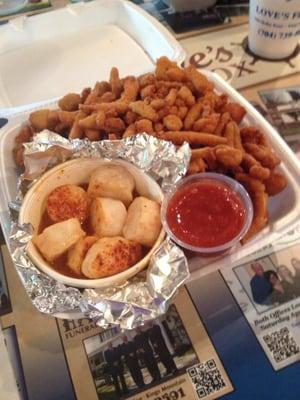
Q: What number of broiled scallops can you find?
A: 7